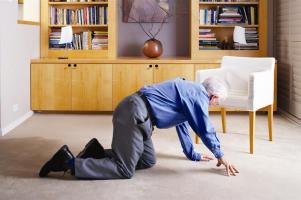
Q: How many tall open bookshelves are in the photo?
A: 2